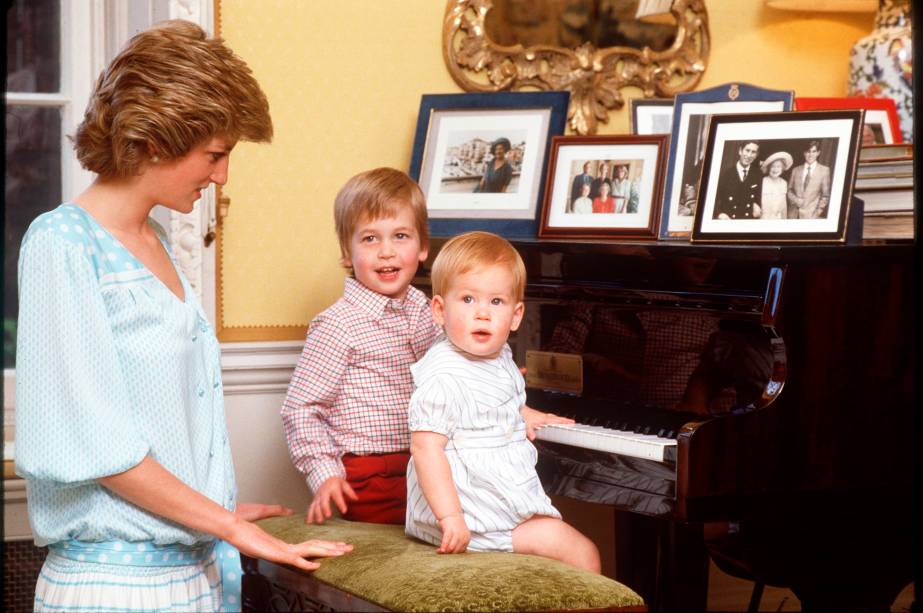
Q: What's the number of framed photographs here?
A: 6